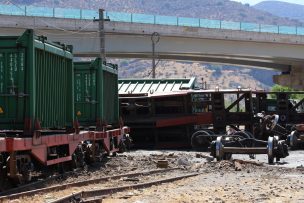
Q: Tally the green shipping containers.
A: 2